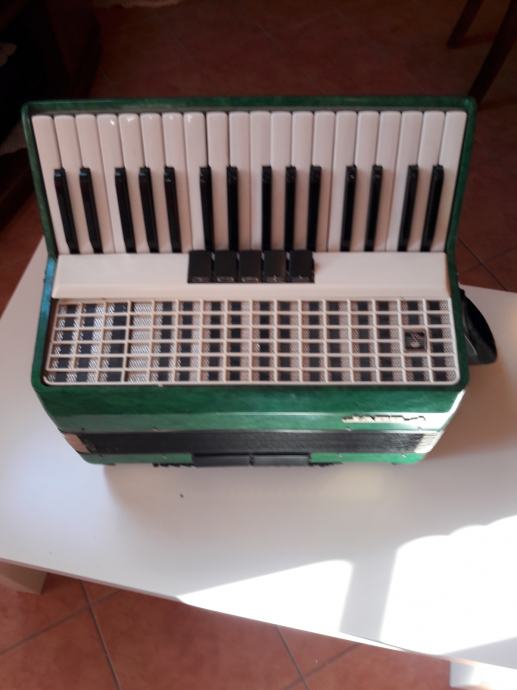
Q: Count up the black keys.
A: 14